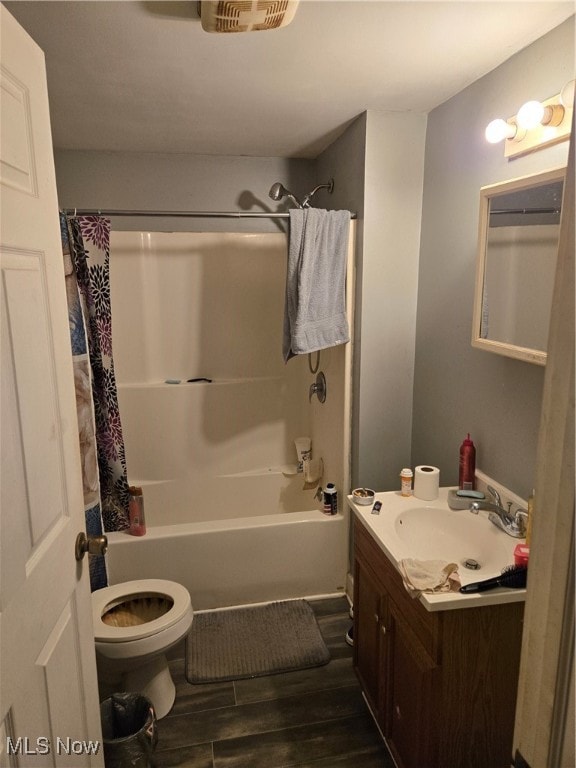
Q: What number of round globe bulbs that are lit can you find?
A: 2